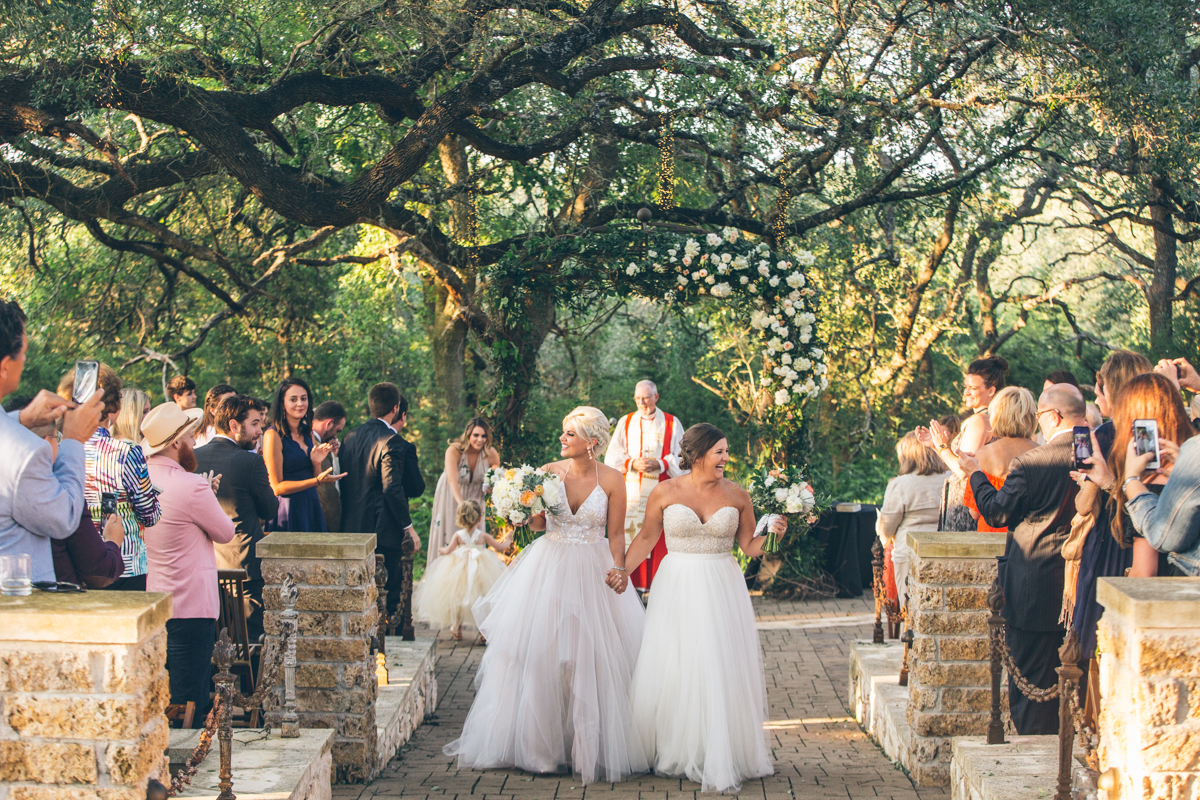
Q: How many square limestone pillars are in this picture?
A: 4